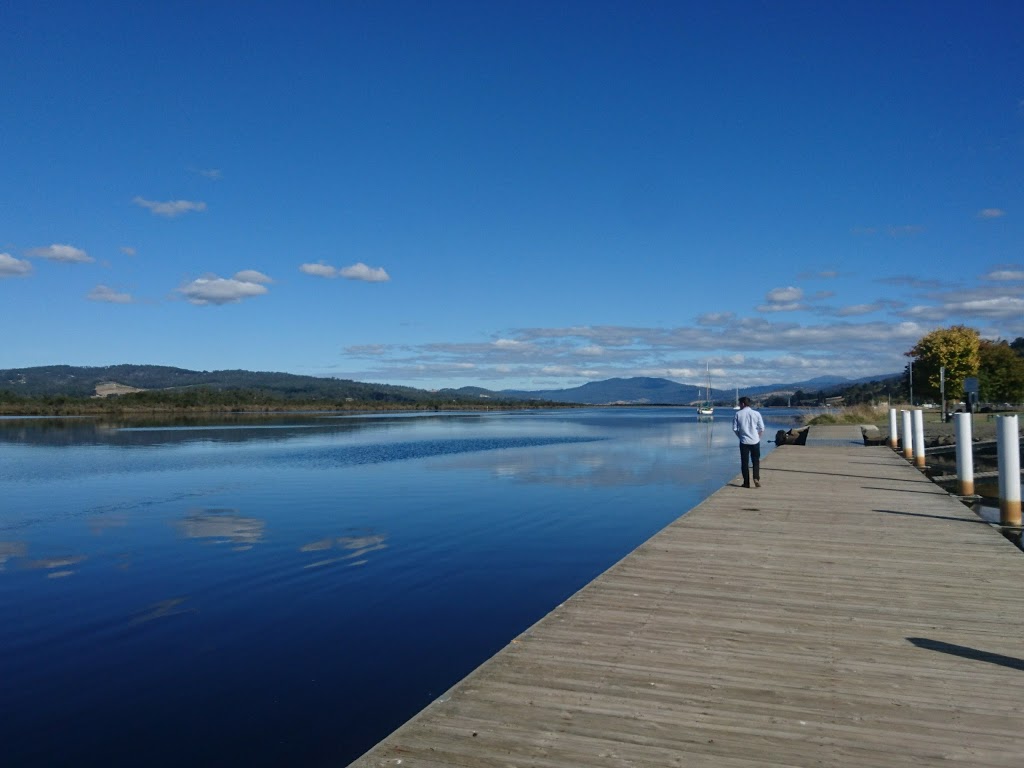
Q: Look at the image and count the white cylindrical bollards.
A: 5